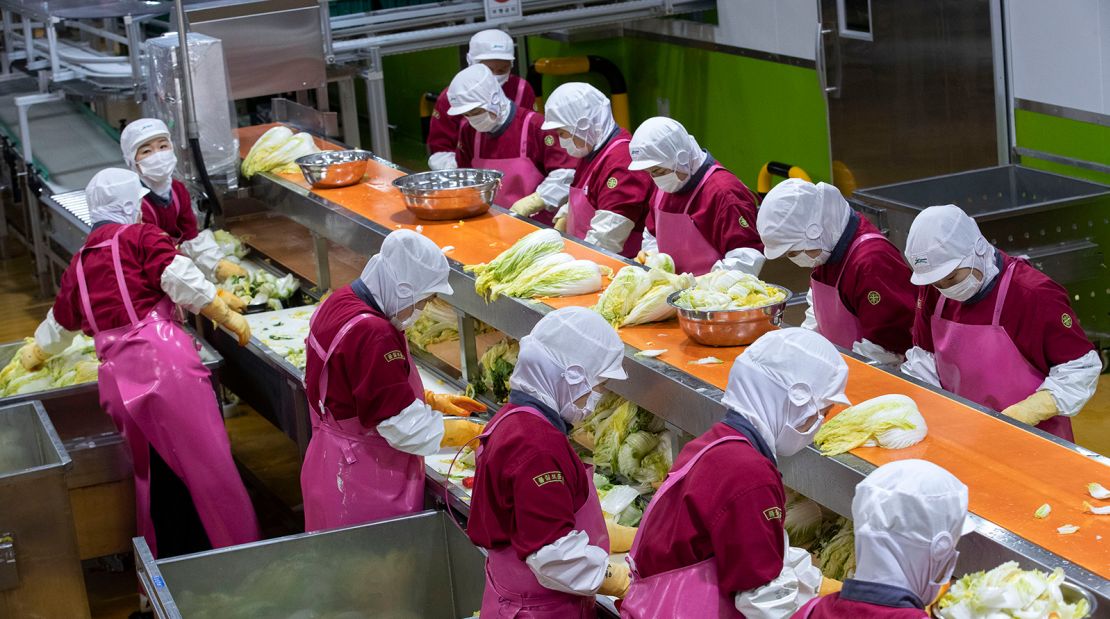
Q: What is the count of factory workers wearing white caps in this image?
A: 12